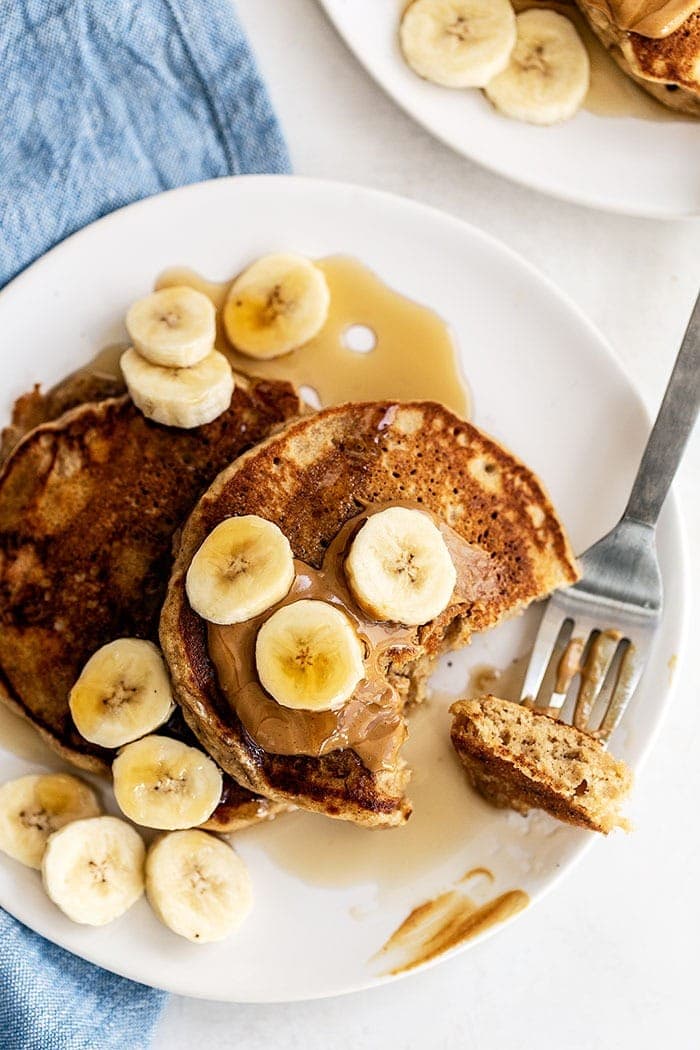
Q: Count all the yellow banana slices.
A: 13